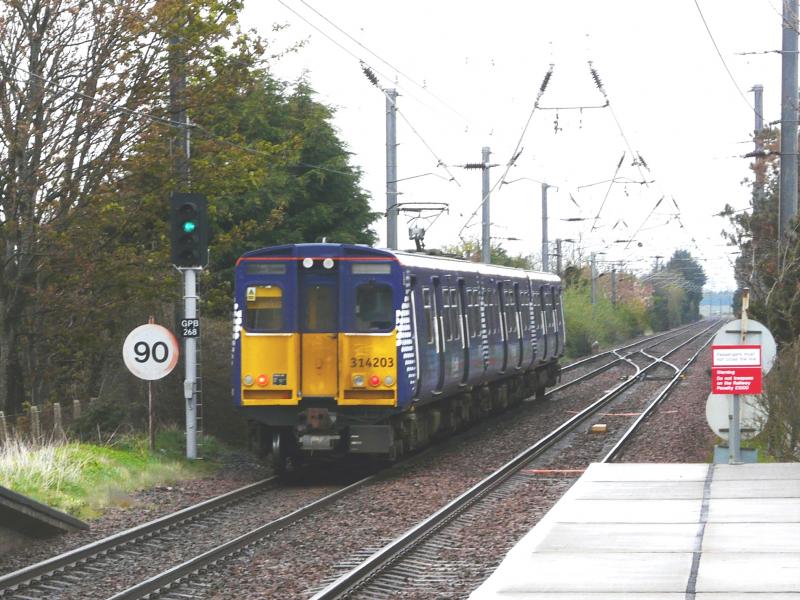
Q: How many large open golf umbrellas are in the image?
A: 0